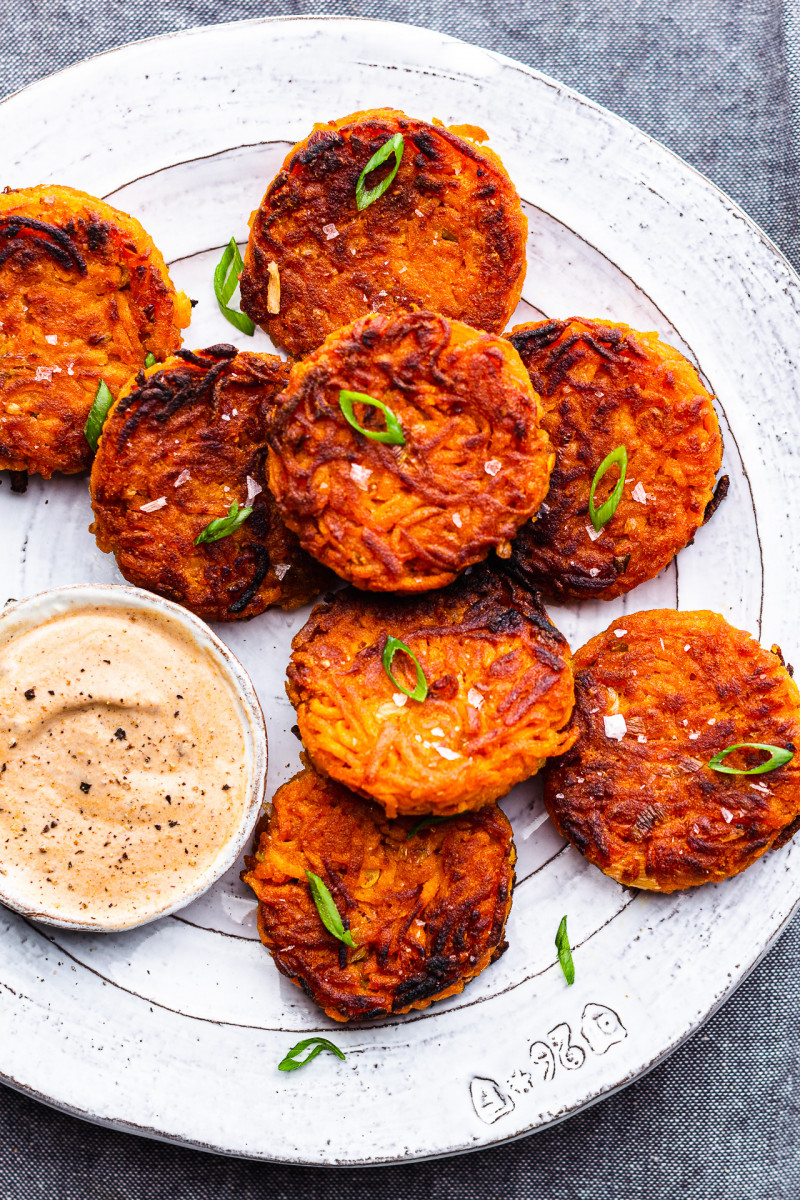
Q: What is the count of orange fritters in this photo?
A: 8